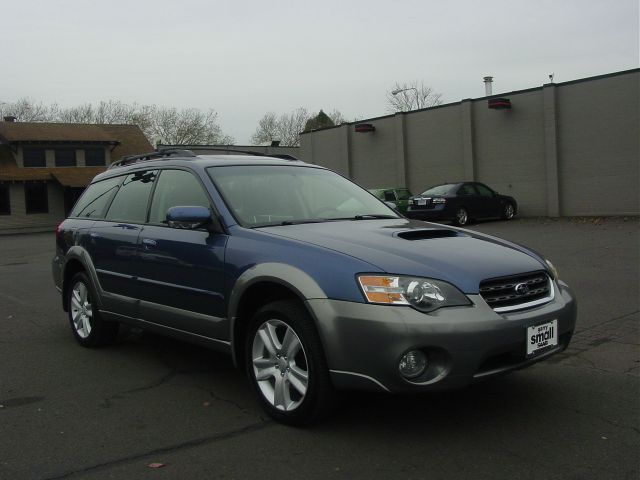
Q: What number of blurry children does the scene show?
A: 0